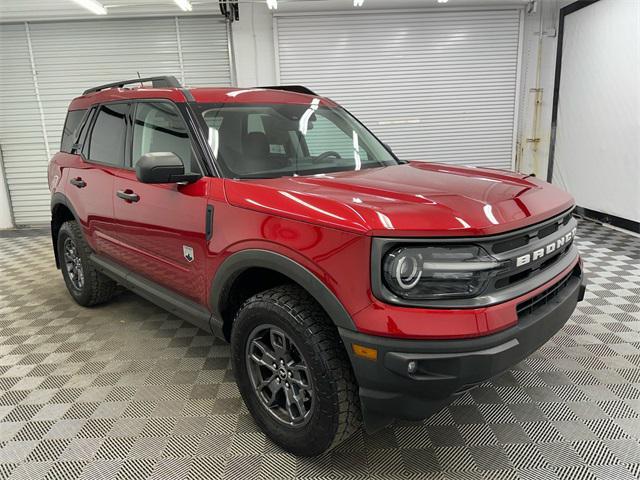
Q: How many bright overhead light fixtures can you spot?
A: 5